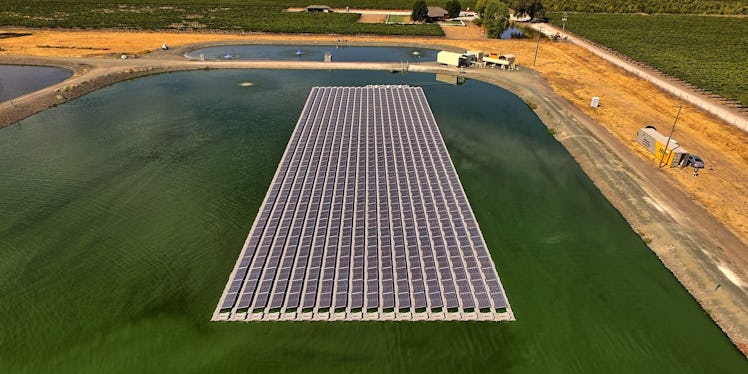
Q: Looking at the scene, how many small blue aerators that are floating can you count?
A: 2